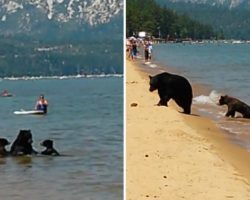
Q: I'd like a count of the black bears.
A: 5